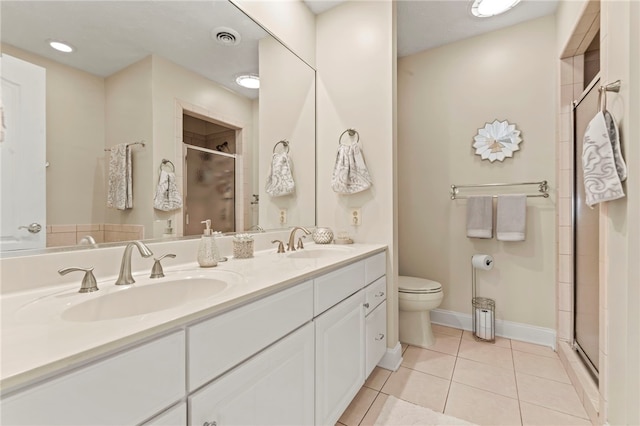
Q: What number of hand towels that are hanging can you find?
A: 4